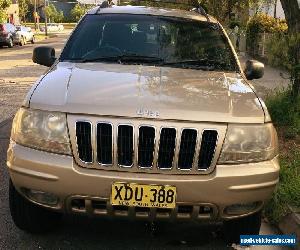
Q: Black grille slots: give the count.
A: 7